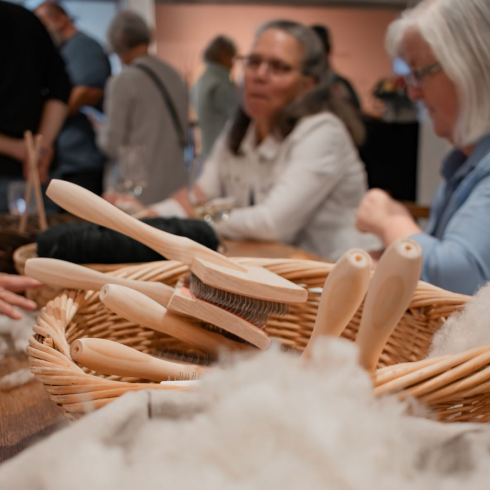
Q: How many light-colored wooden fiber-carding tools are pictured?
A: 6